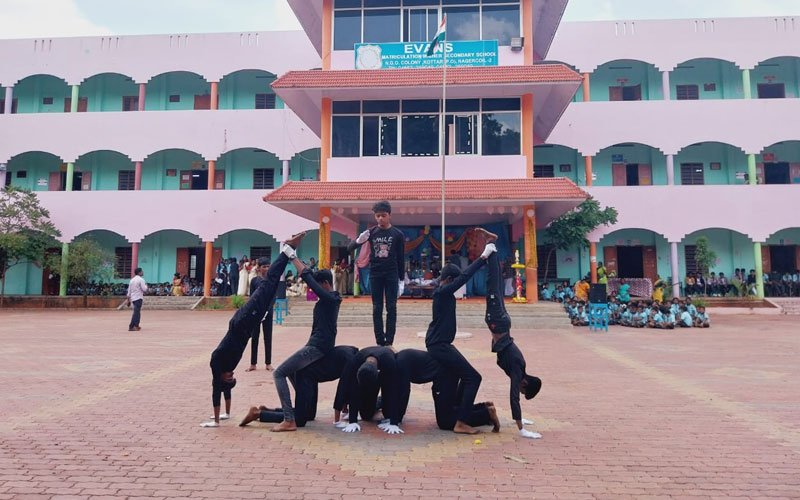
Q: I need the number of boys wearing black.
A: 9